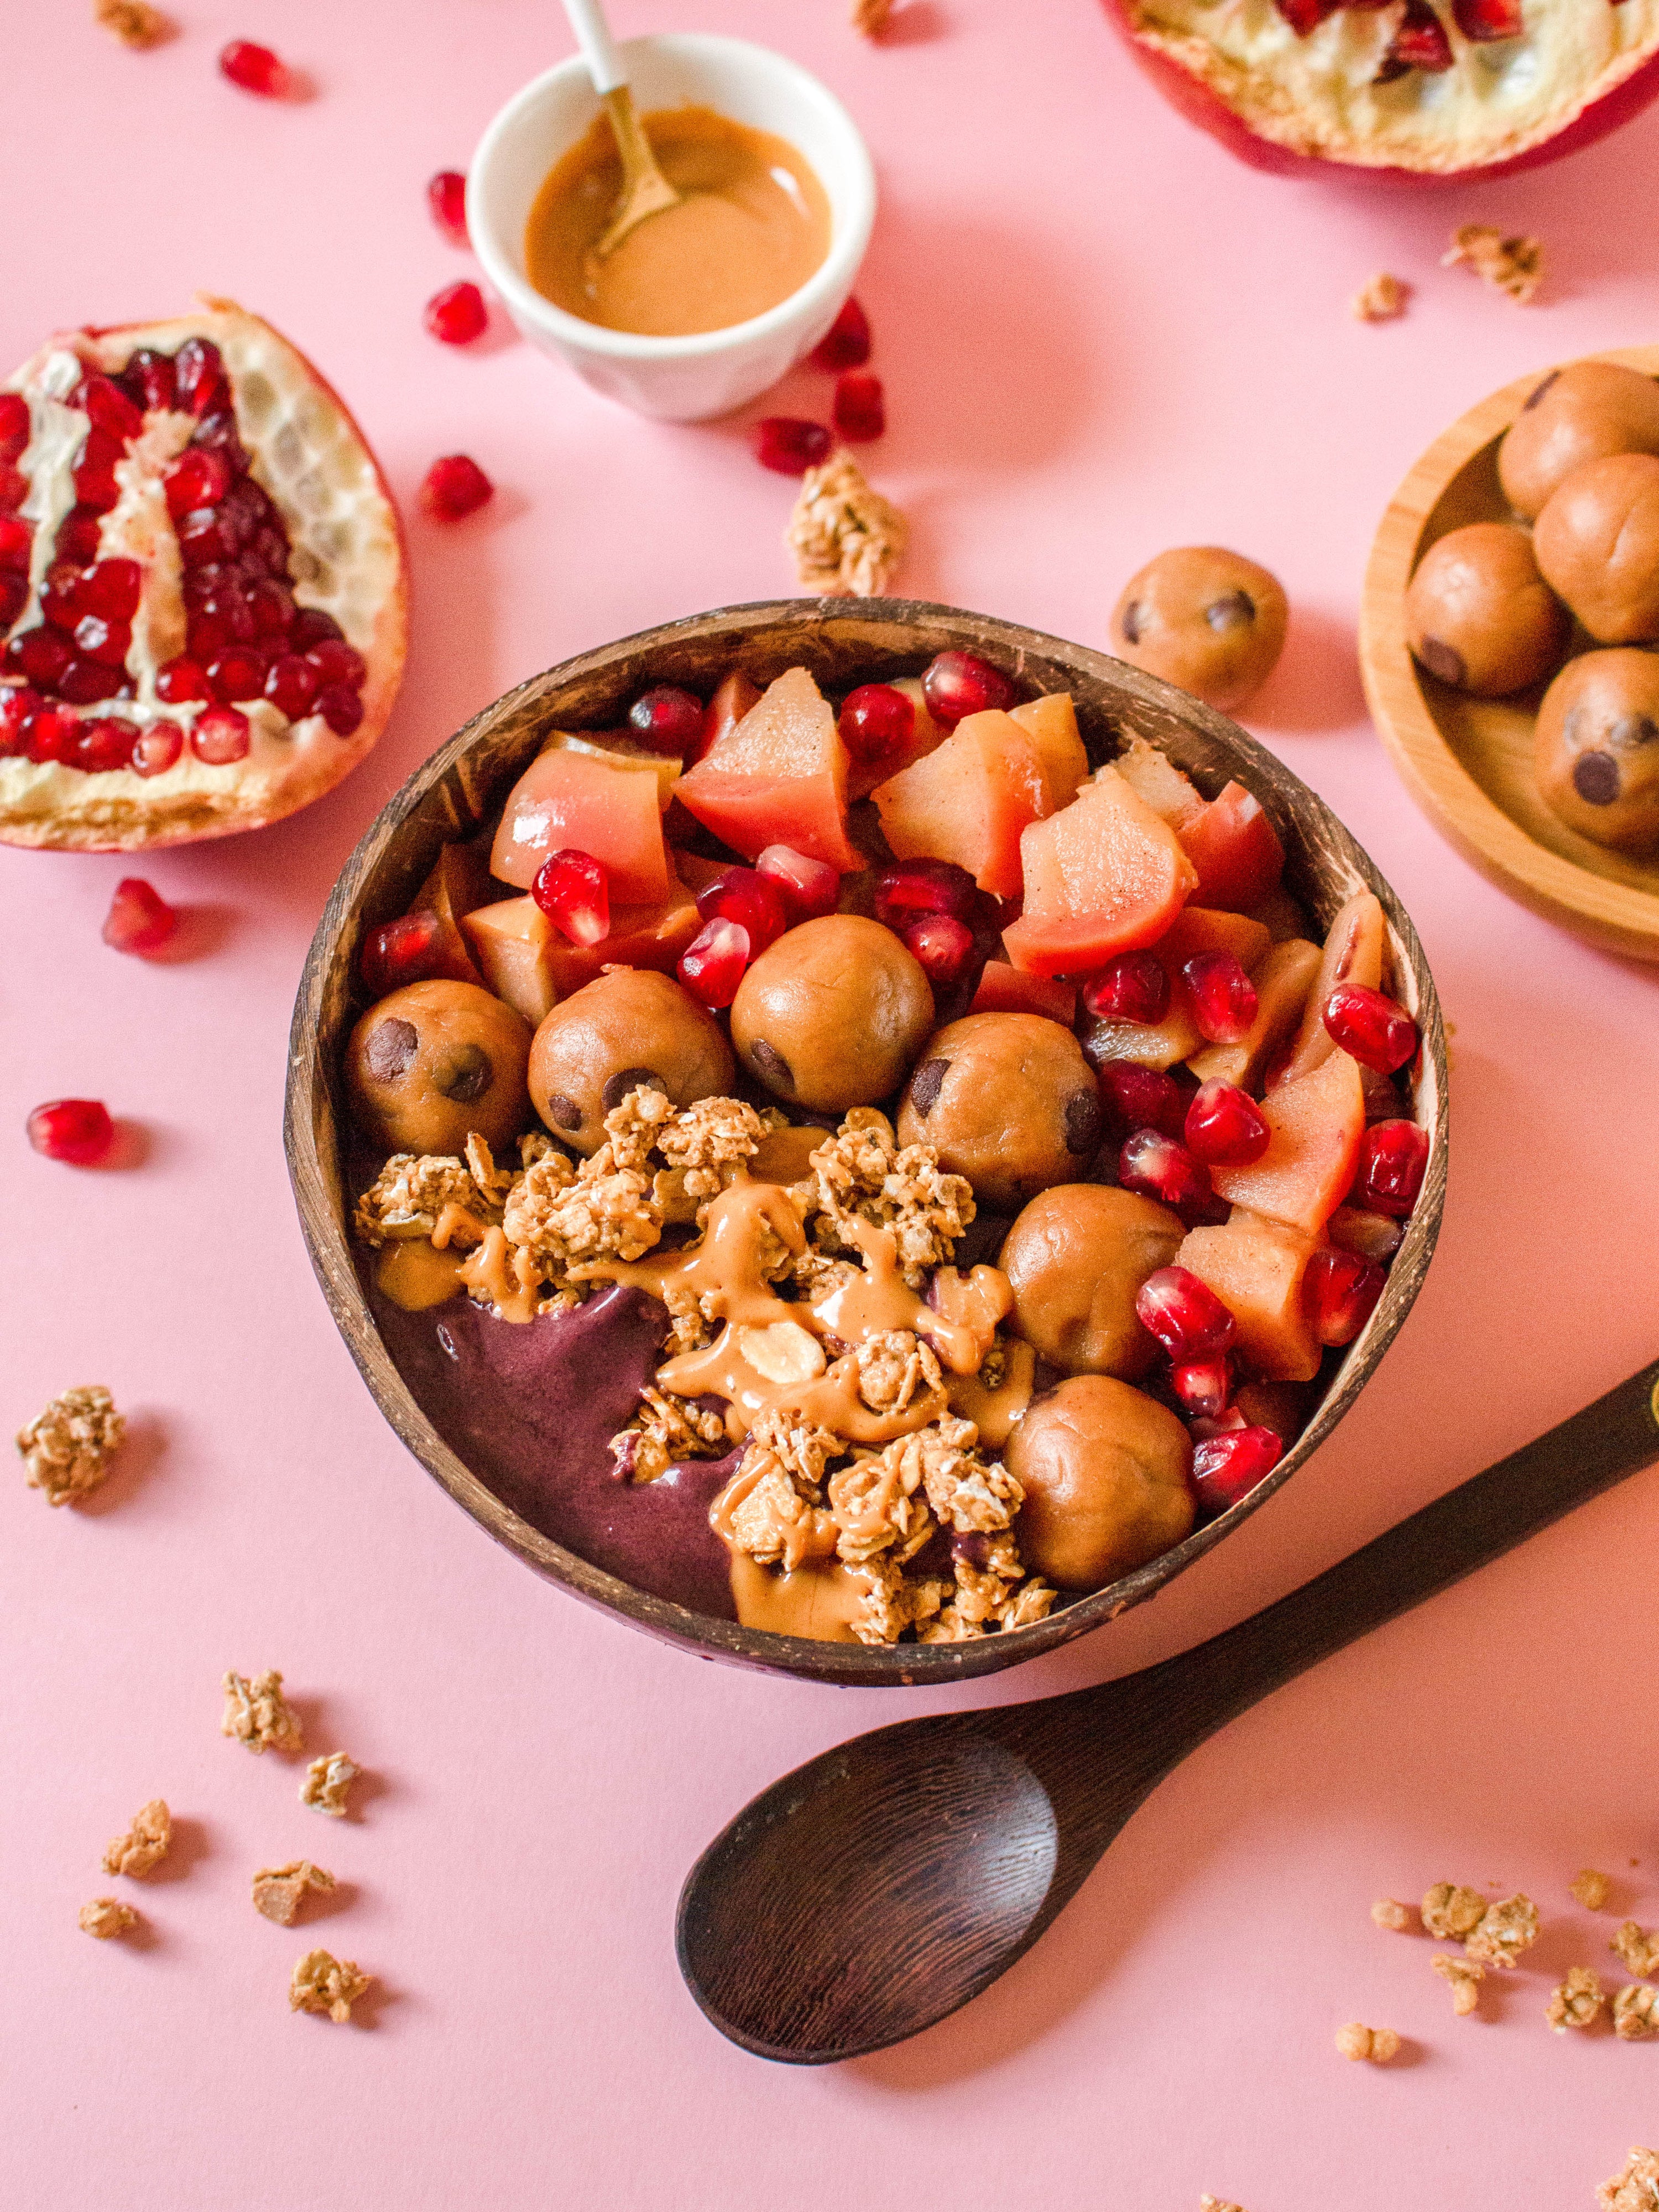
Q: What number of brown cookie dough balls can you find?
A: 11